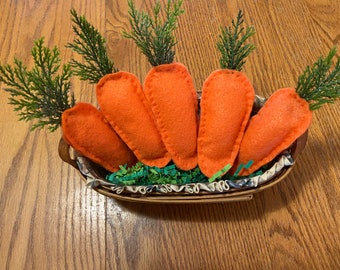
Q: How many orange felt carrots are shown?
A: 5